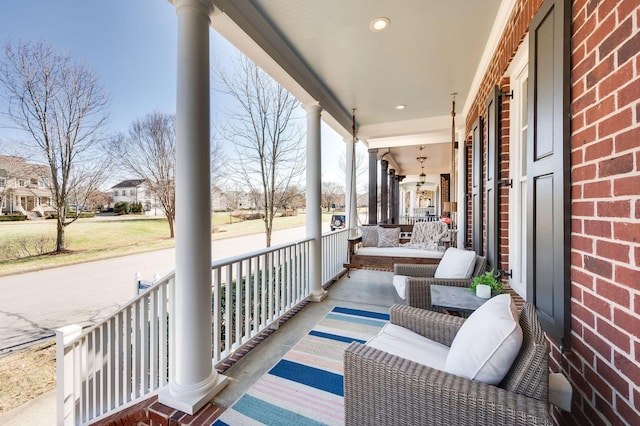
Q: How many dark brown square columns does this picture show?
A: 4